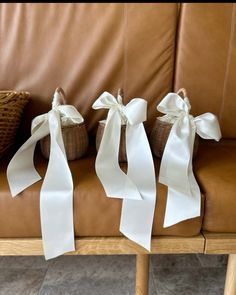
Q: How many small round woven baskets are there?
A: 3